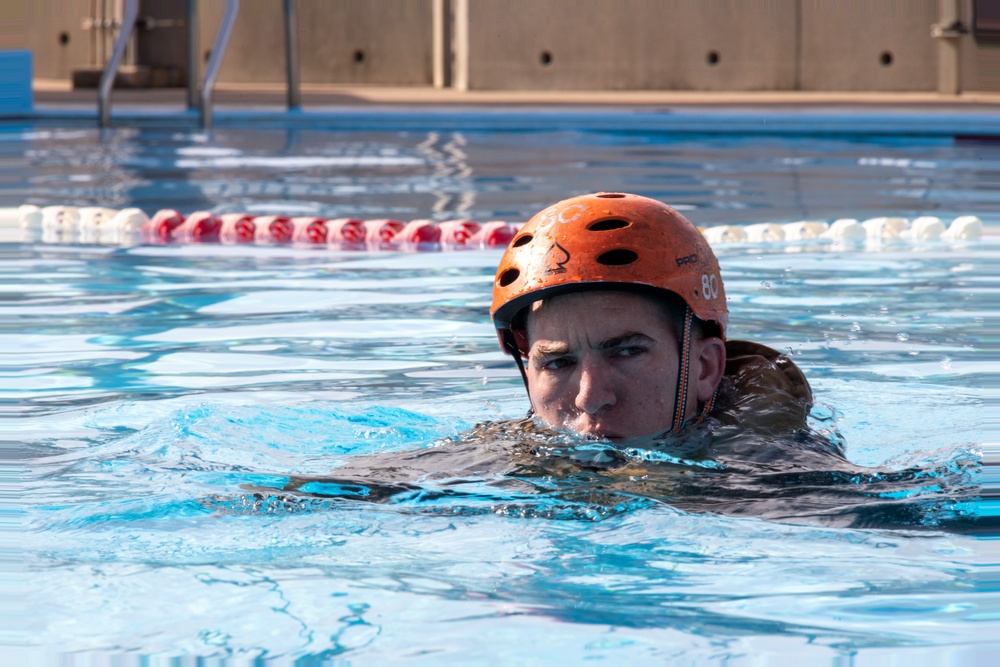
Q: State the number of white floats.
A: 11